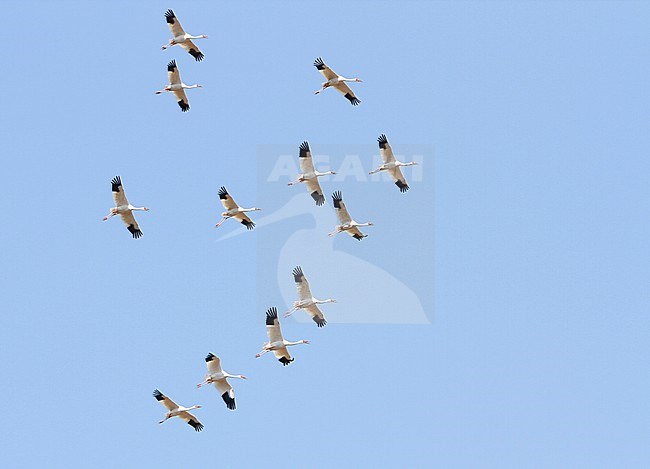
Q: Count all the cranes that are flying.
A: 12